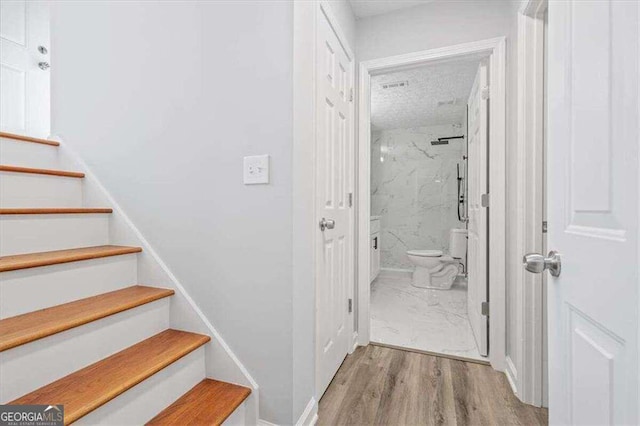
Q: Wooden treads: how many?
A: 7